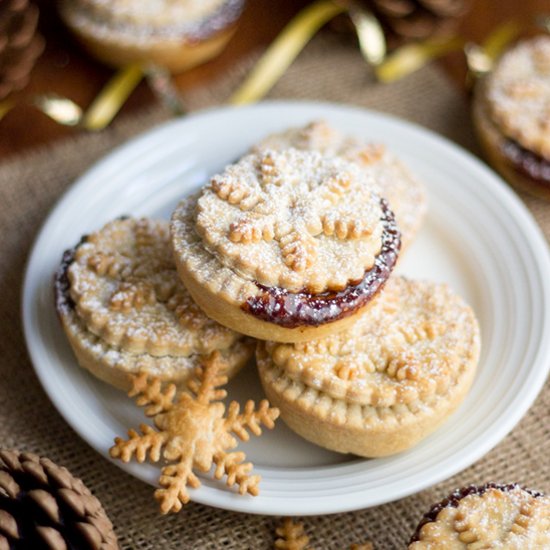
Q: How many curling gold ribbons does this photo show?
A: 1